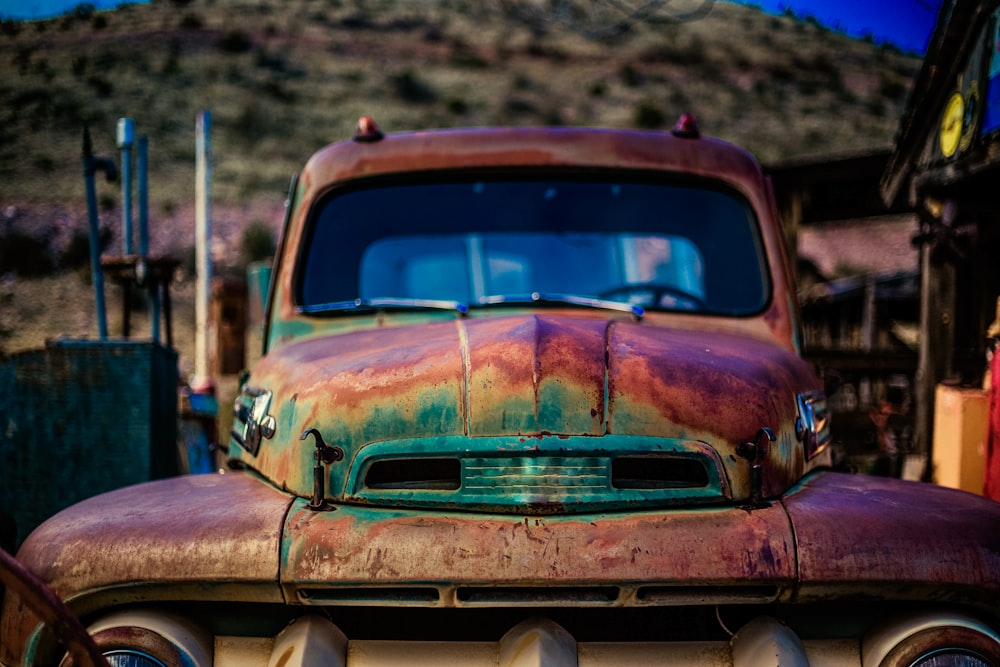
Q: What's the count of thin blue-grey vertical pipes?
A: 3